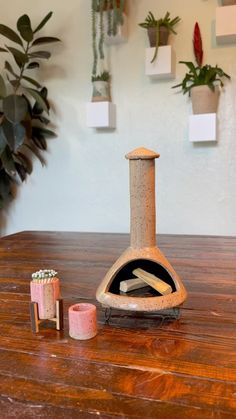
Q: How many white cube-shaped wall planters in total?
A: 5